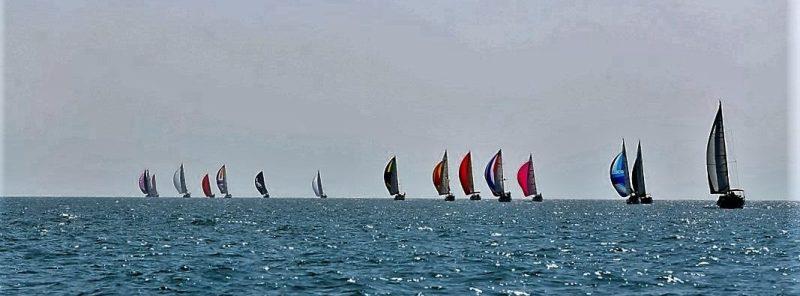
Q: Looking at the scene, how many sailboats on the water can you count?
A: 15